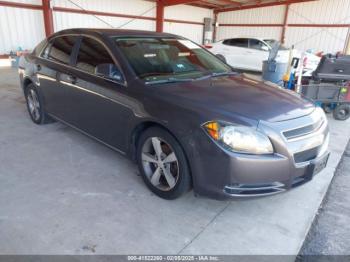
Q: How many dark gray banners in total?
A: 1